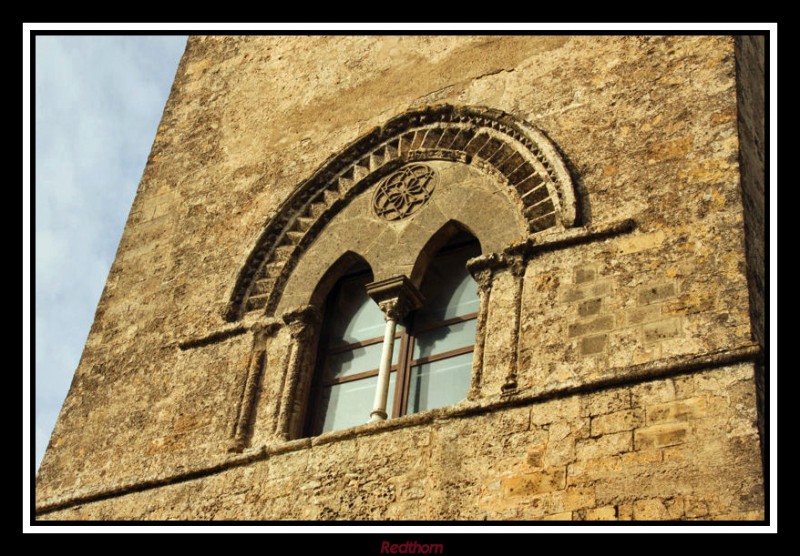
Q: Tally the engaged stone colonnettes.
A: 4